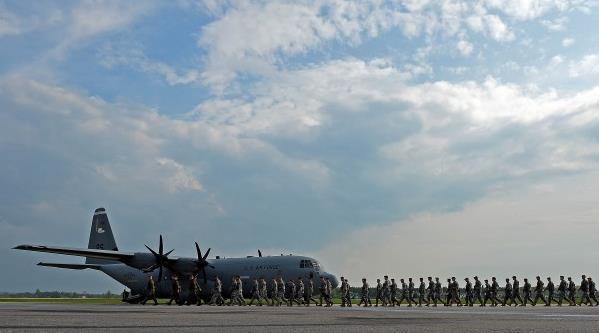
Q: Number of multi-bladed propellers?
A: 2